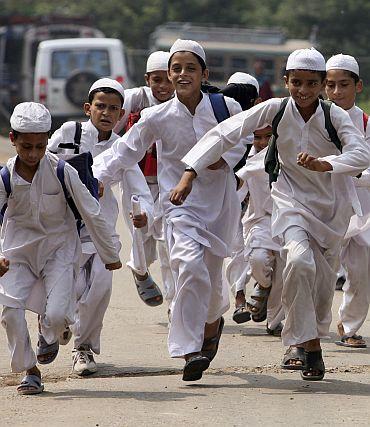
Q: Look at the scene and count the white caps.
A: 7